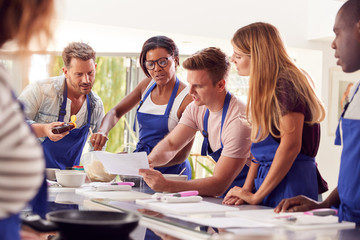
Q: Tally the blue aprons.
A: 6